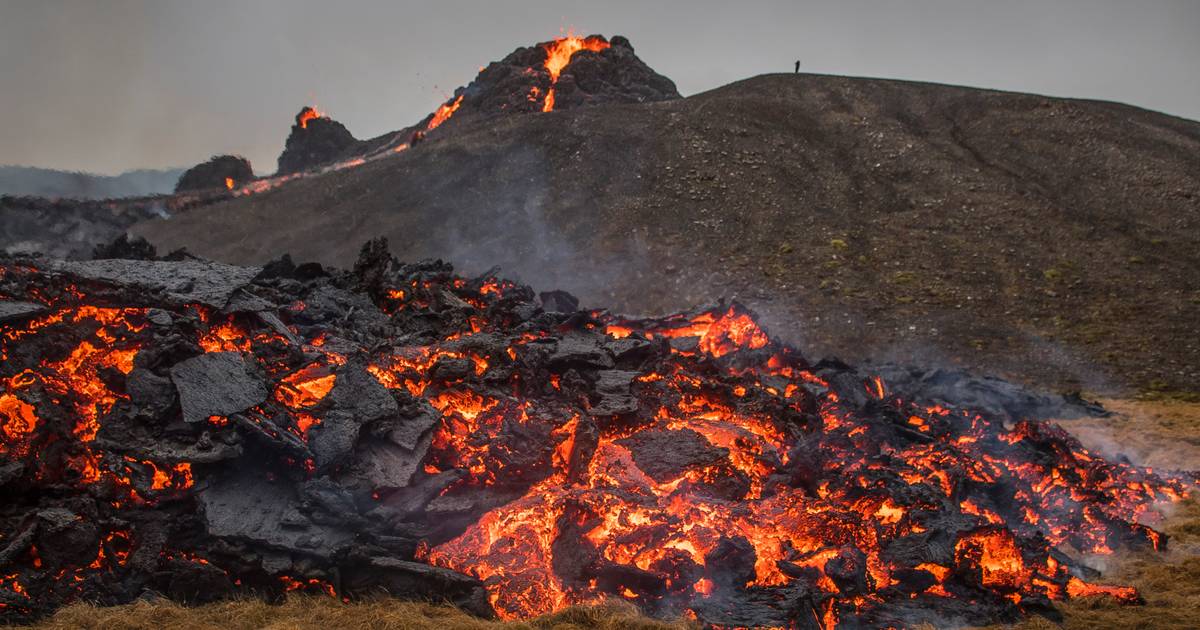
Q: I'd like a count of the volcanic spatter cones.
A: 3